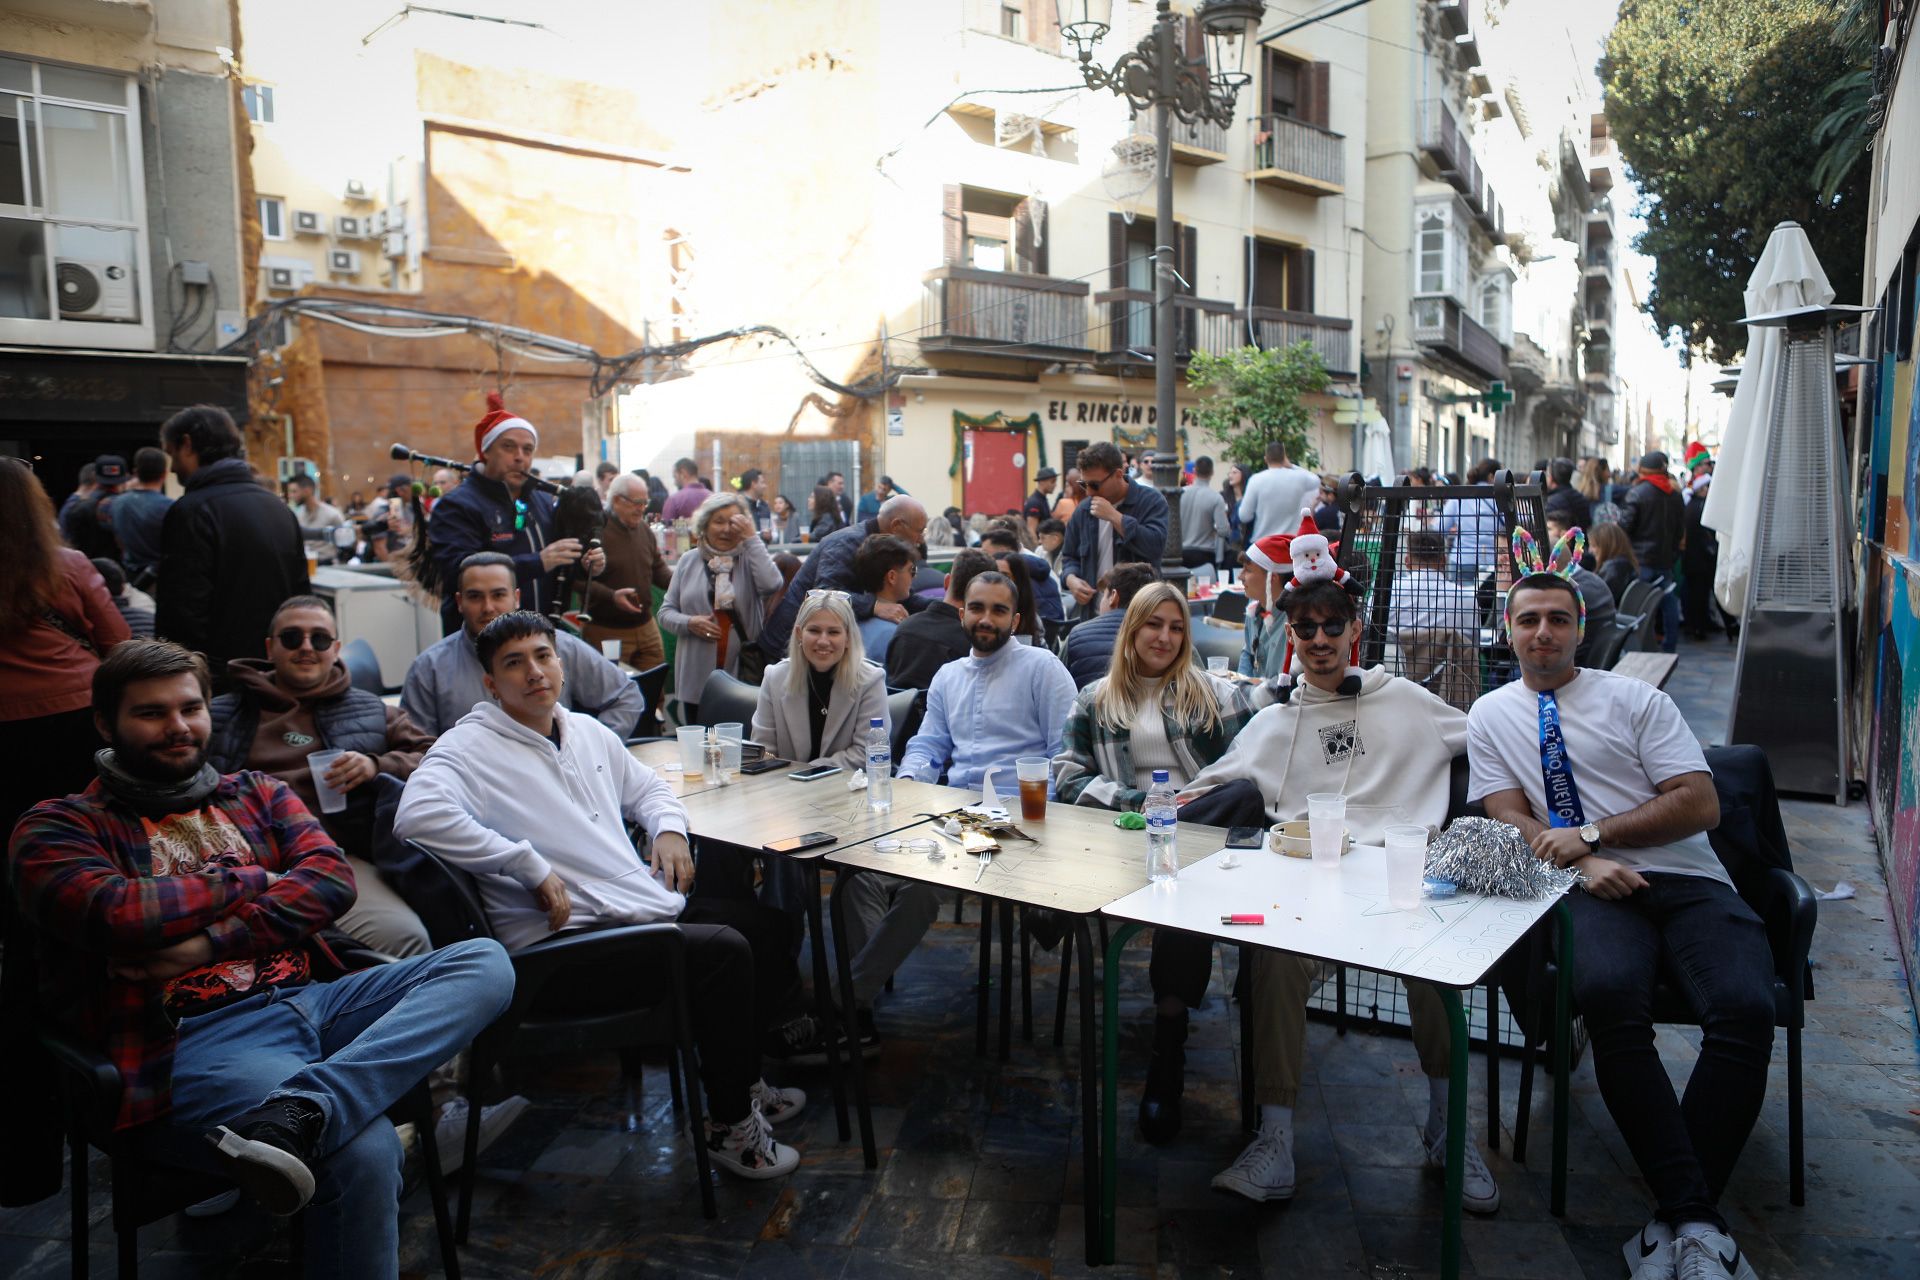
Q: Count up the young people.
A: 9